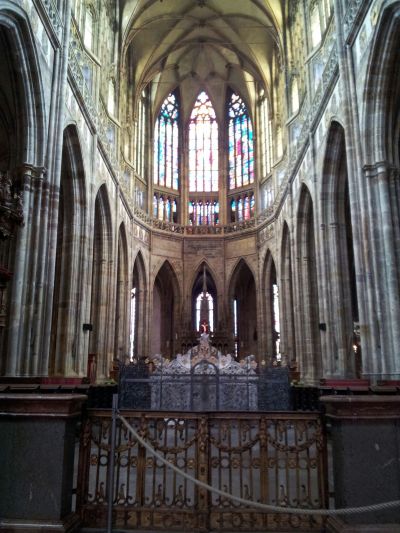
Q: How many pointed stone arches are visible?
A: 13